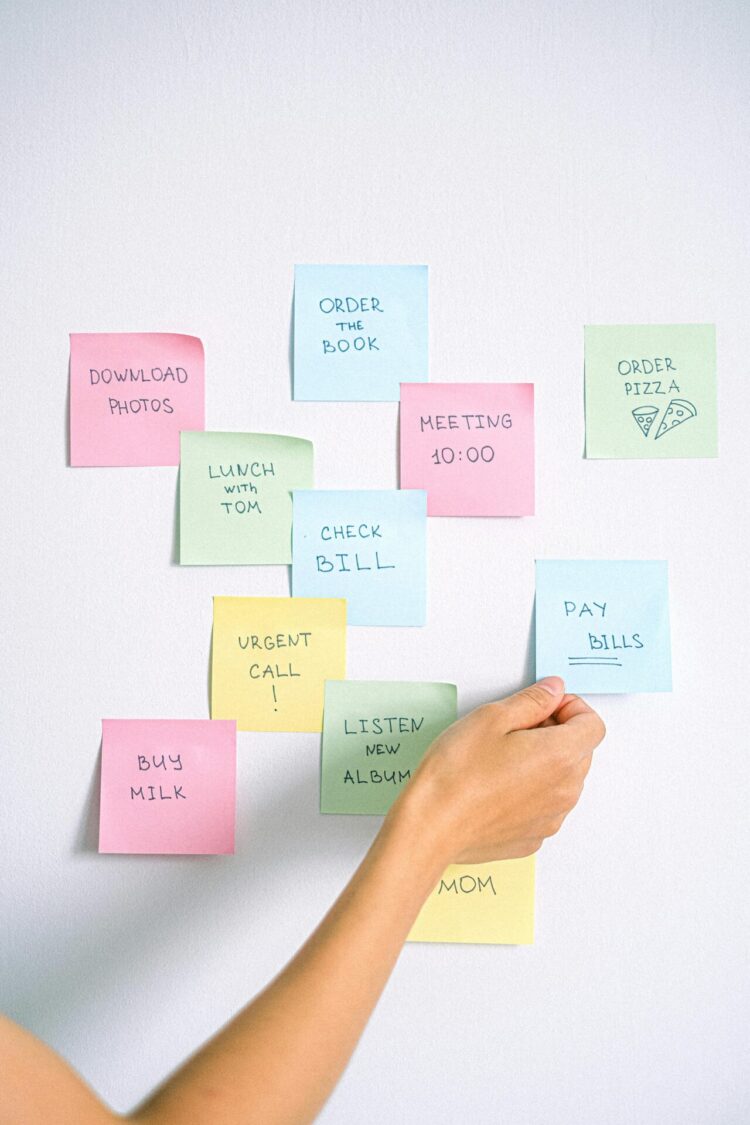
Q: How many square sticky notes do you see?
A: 11